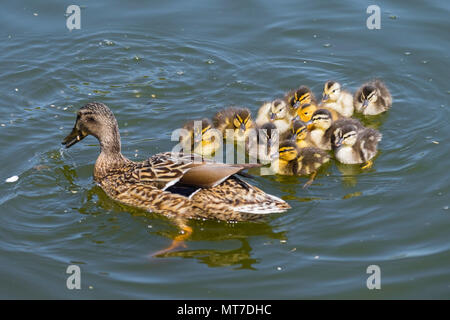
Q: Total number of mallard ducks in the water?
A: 13